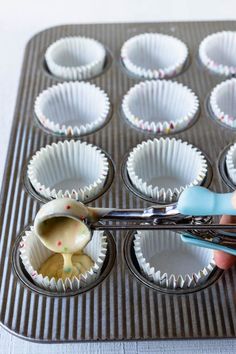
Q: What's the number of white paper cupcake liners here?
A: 11